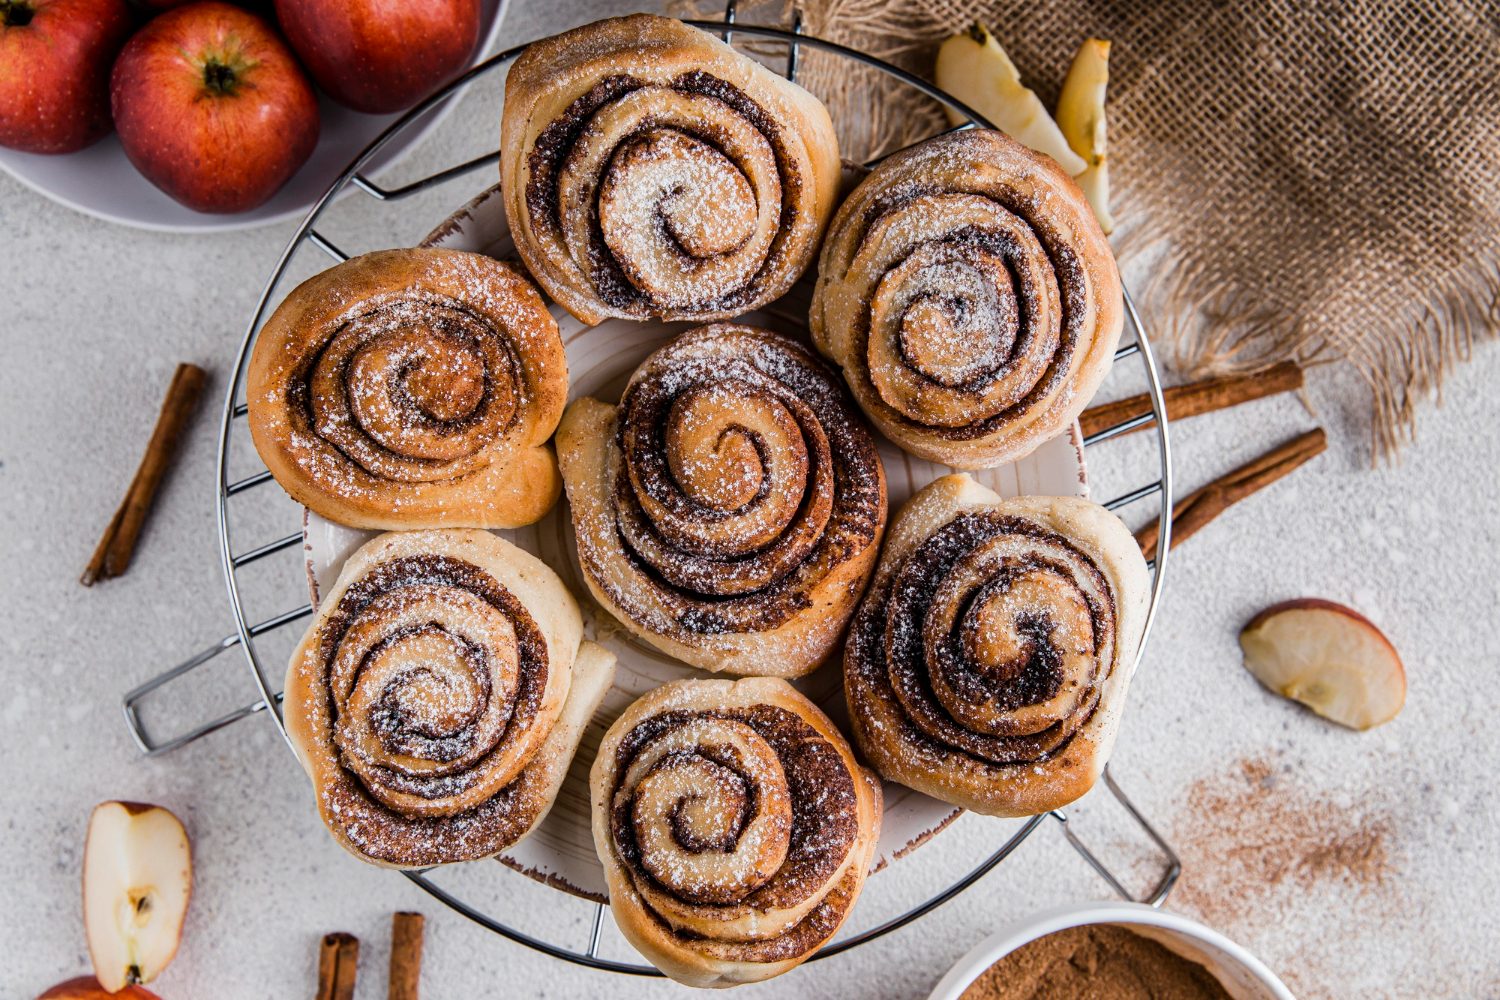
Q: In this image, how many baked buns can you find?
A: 7